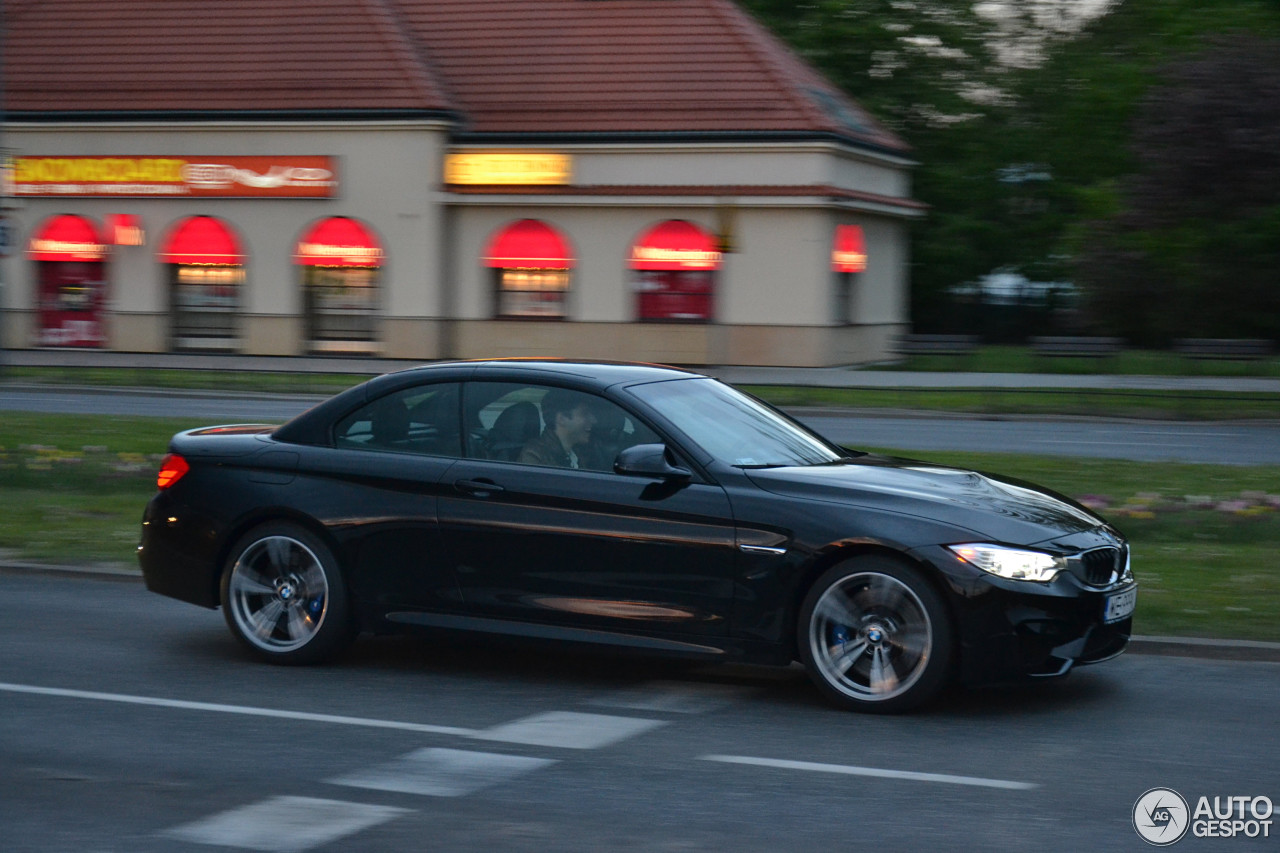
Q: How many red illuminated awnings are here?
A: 6